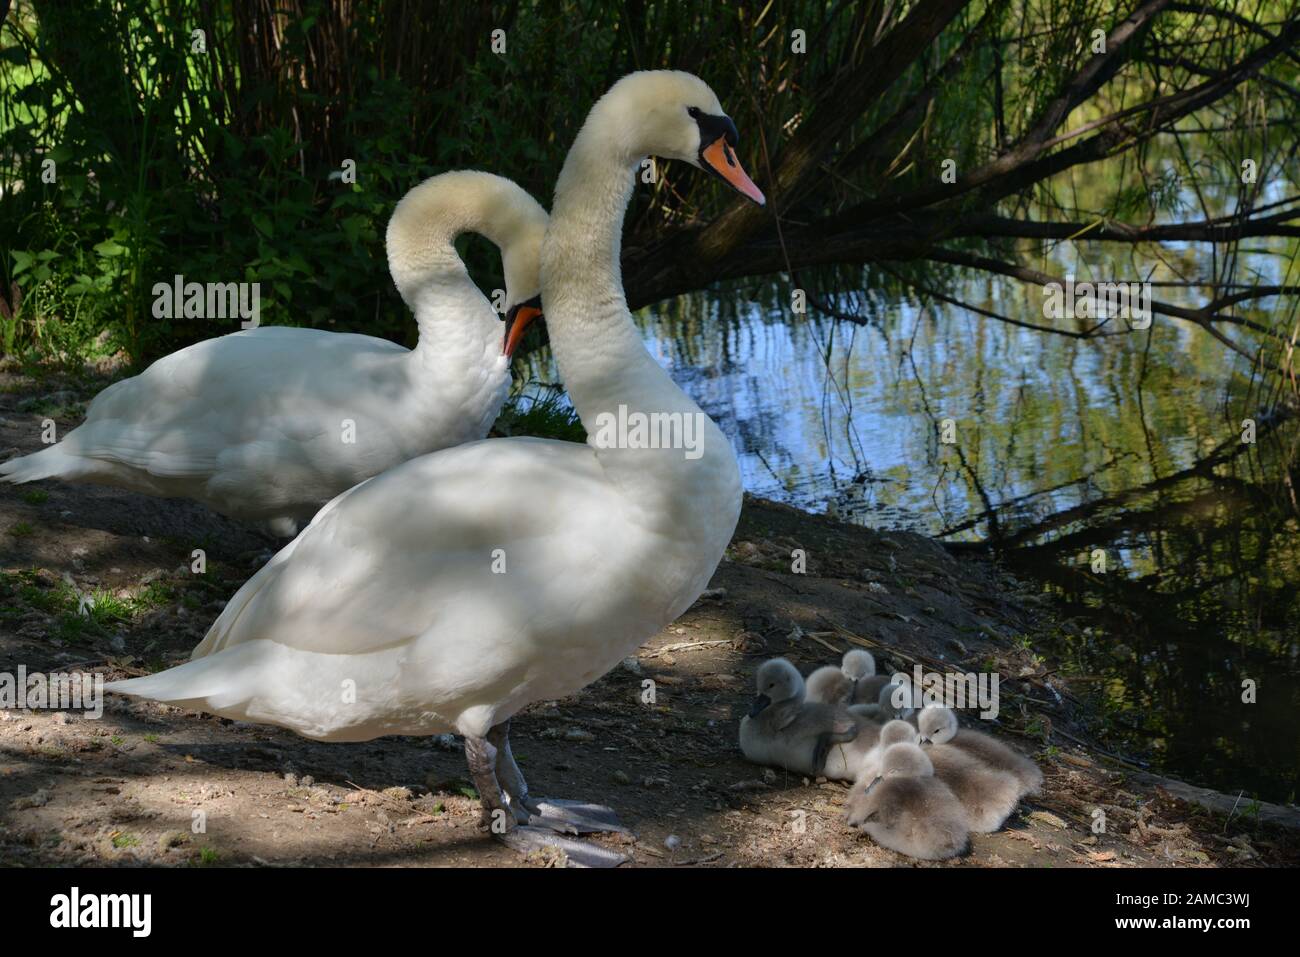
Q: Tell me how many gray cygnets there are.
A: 7